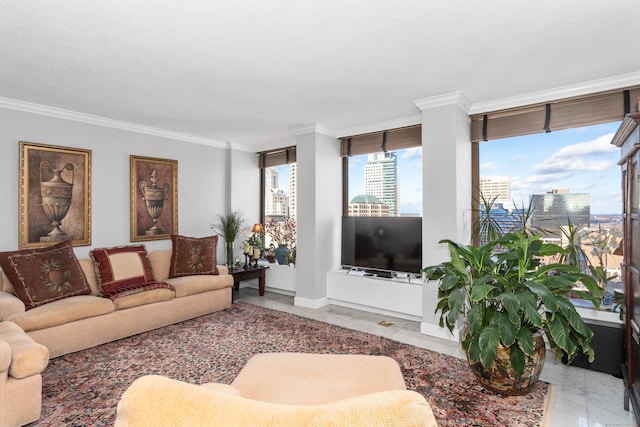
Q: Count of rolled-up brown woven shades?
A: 3